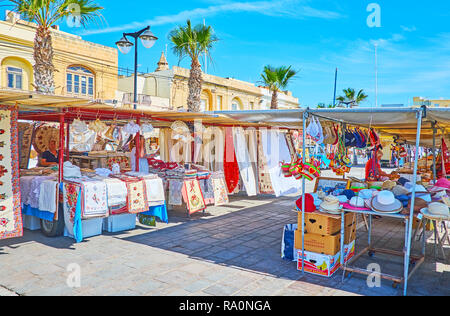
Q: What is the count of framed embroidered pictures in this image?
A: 0